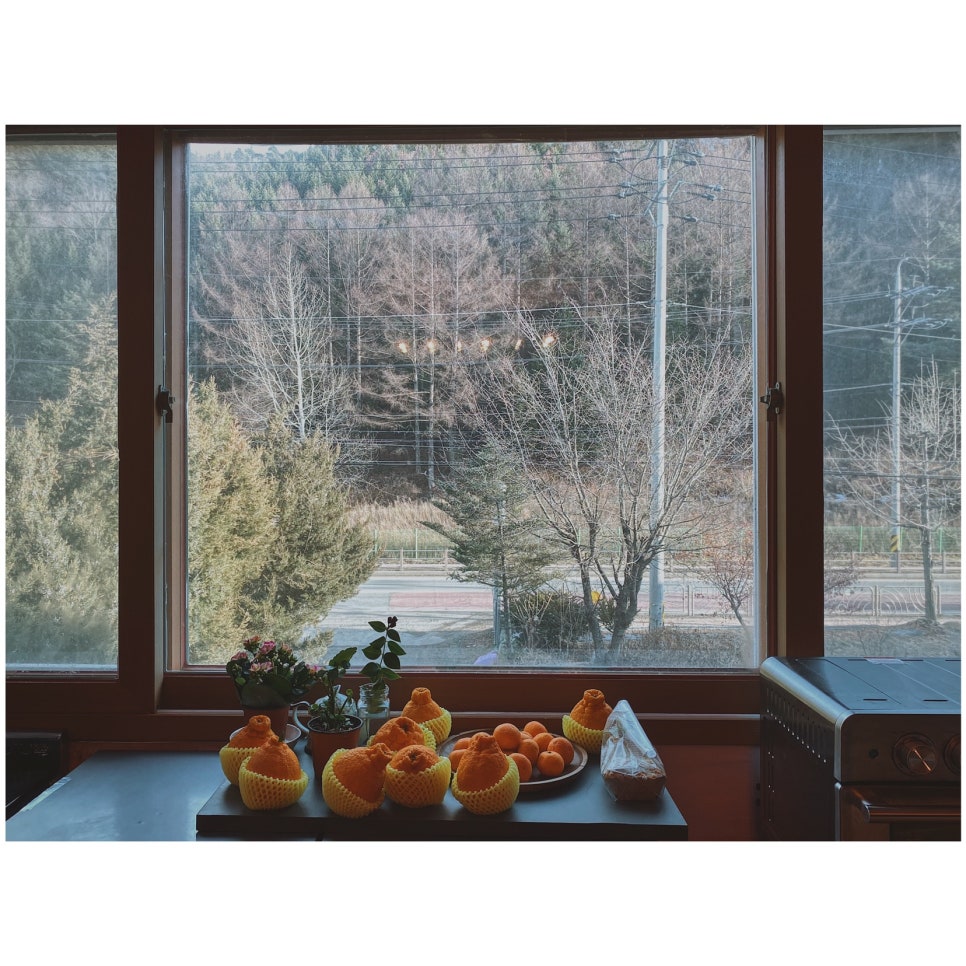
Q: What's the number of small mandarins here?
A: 11